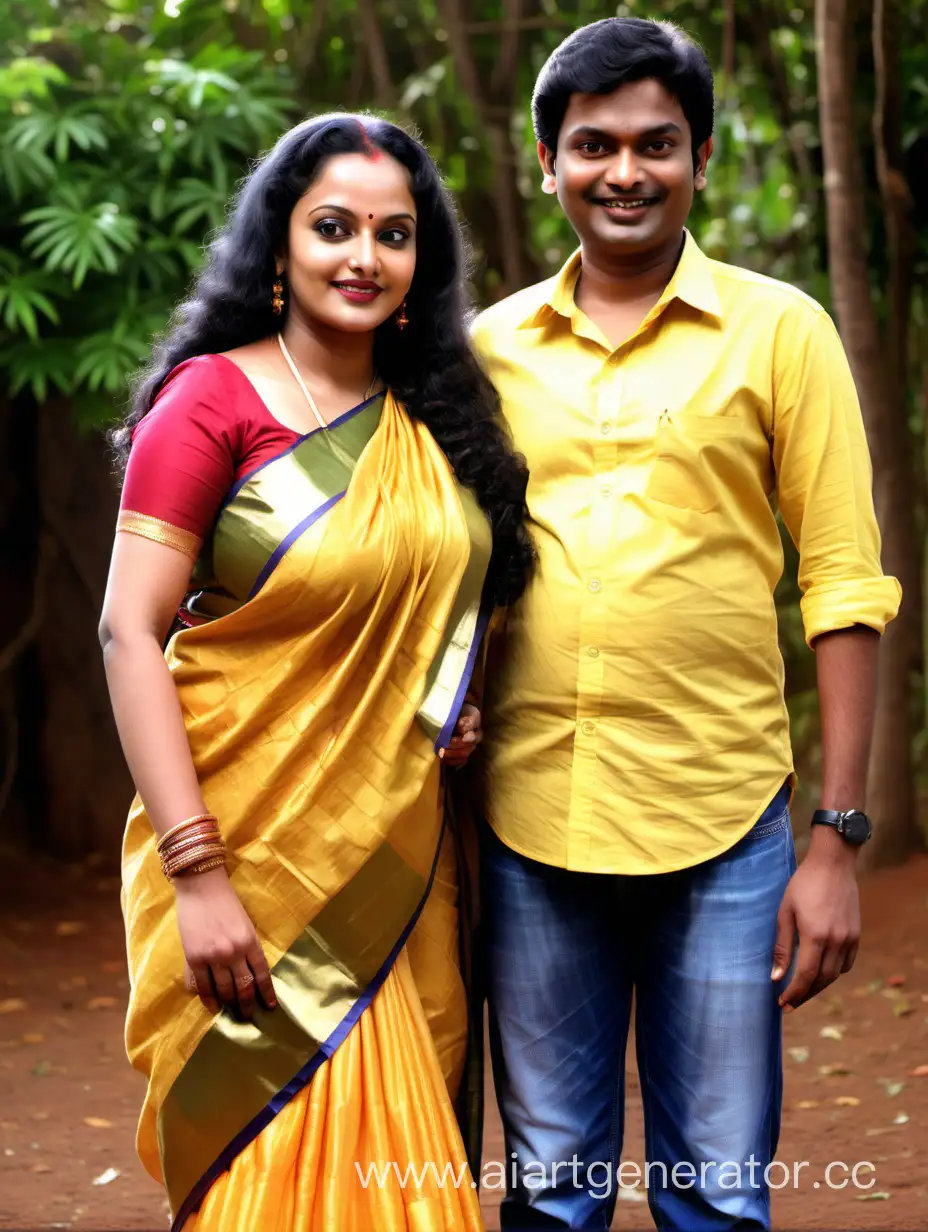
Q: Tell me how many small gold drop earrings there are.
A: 2